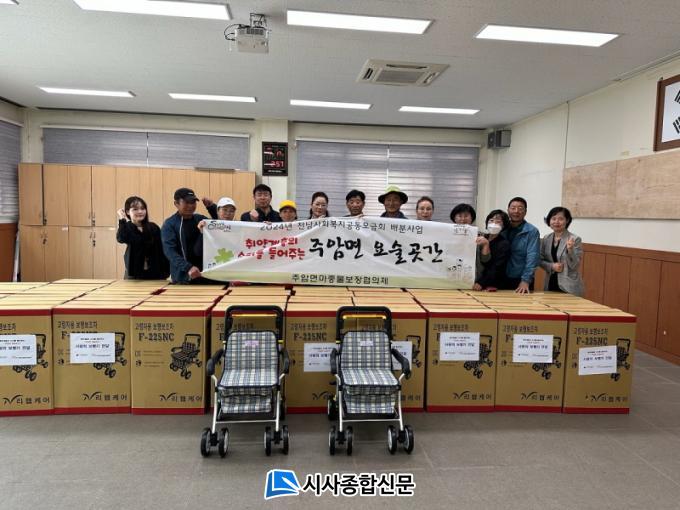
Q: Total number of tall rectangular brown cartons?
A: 9